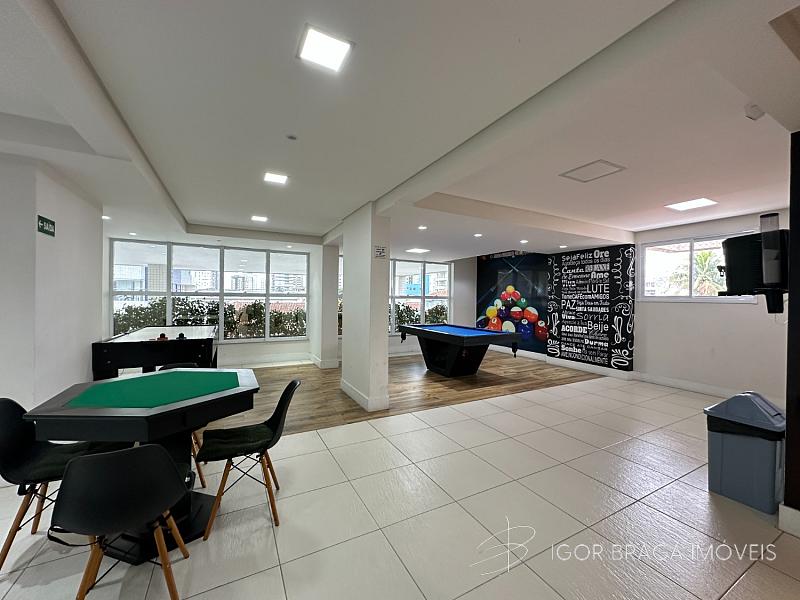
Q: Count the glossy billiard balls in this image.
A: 15